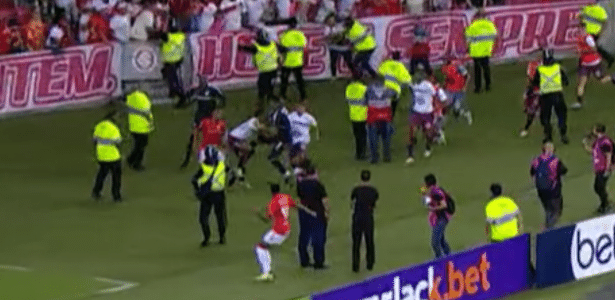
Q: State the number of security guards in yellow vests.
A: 13